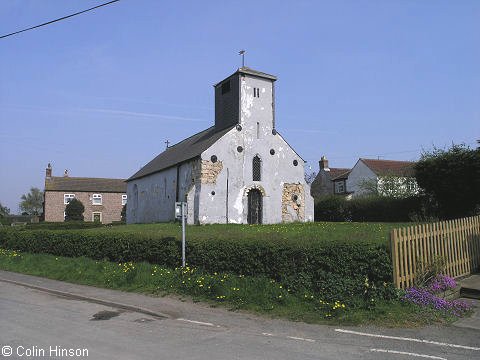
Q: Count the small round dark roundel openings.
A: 8